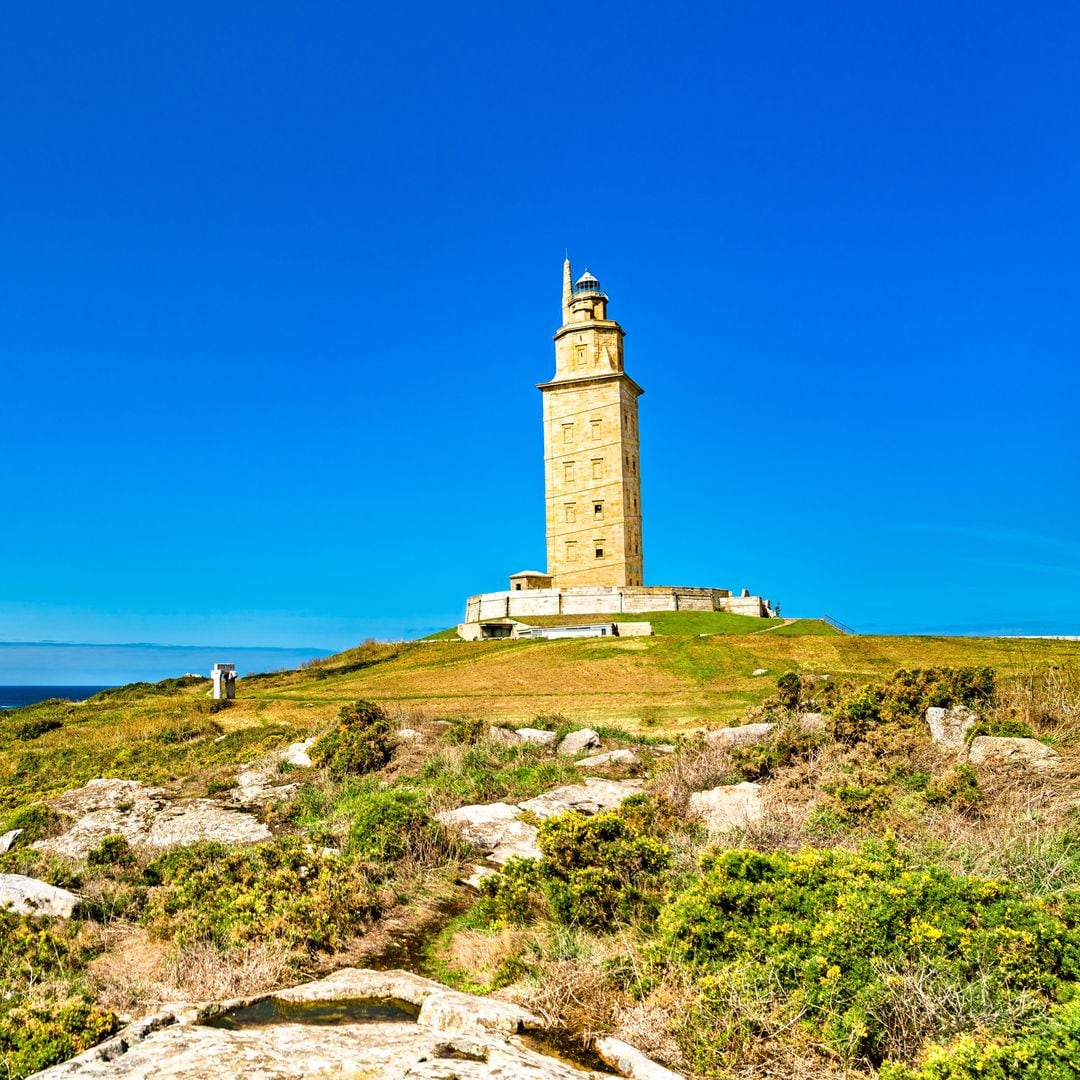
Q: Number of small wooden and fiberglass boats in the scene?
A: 0